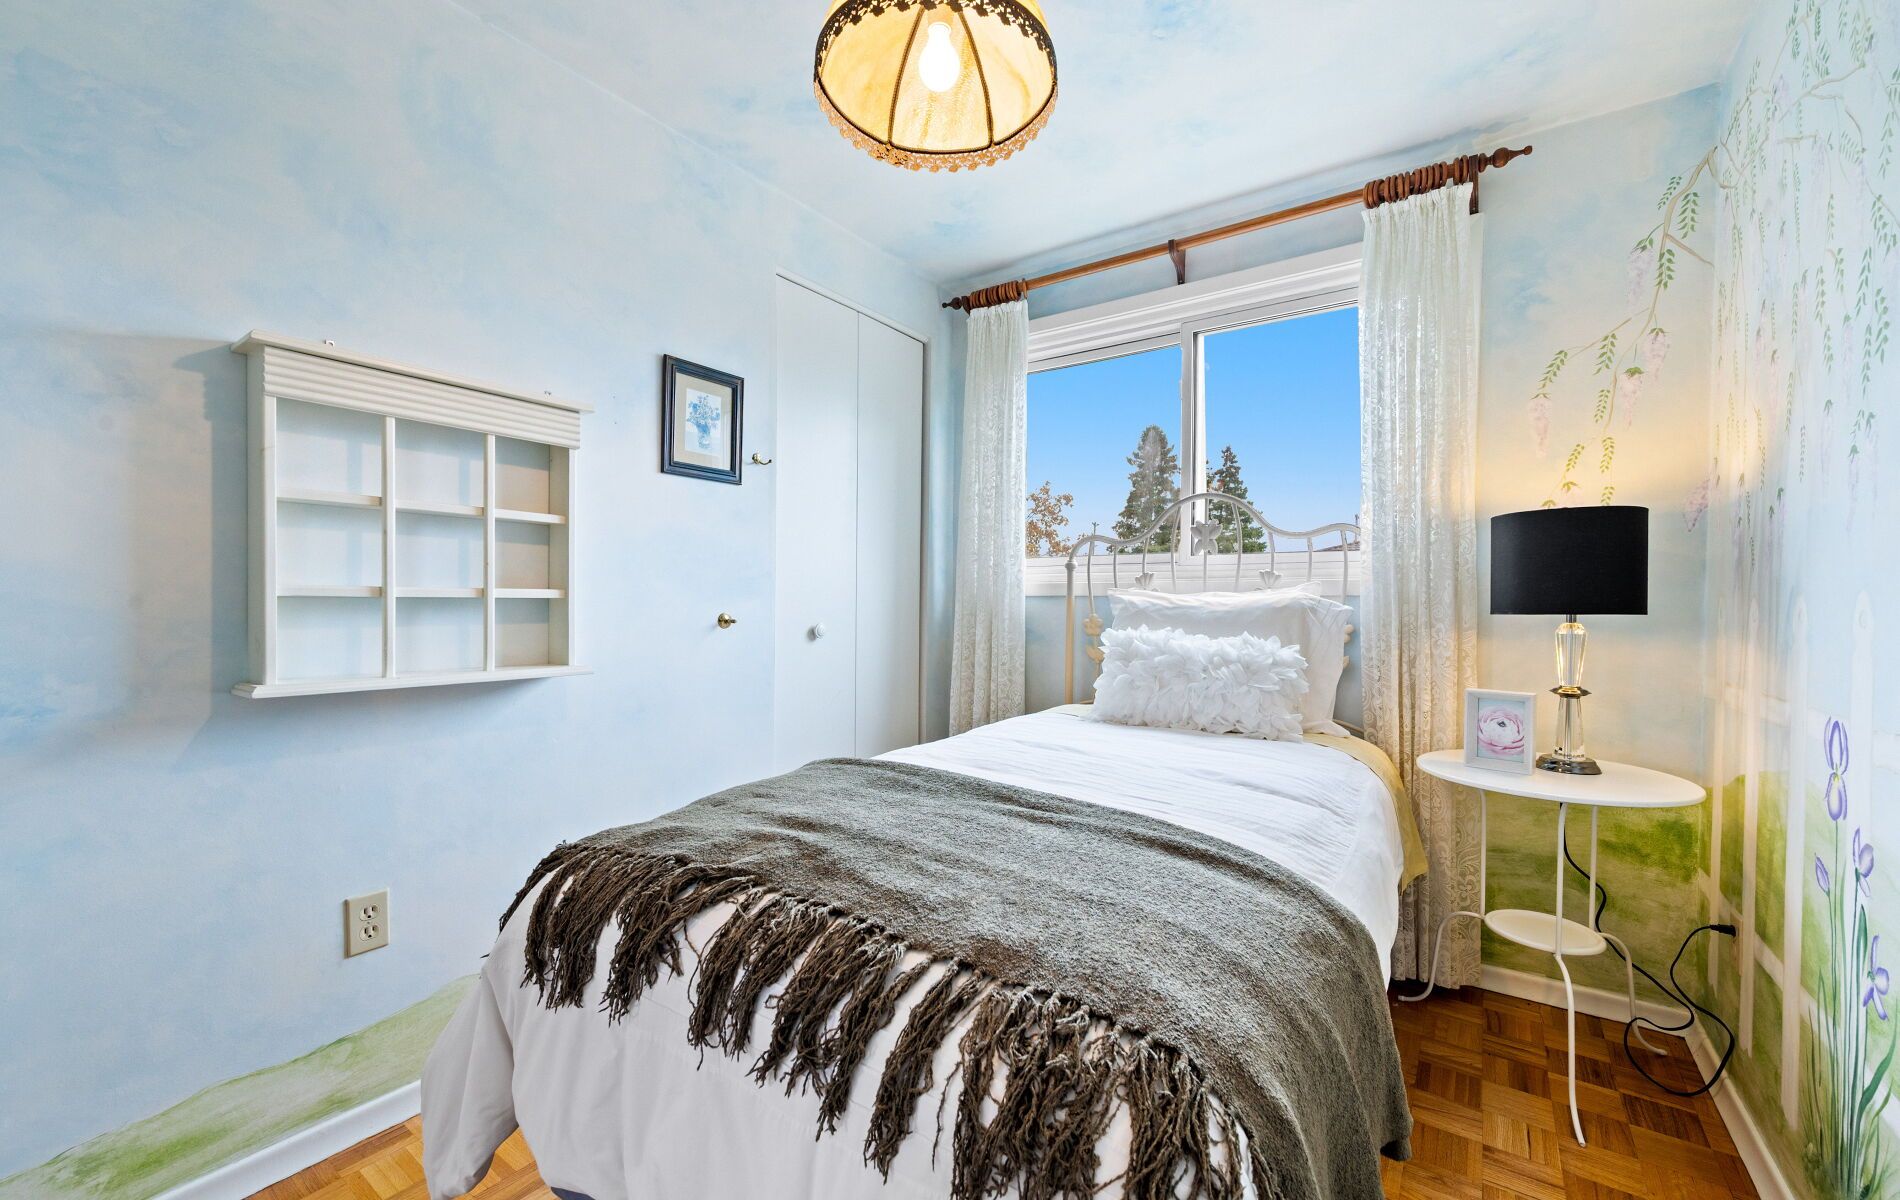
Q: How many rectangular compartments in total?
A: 9